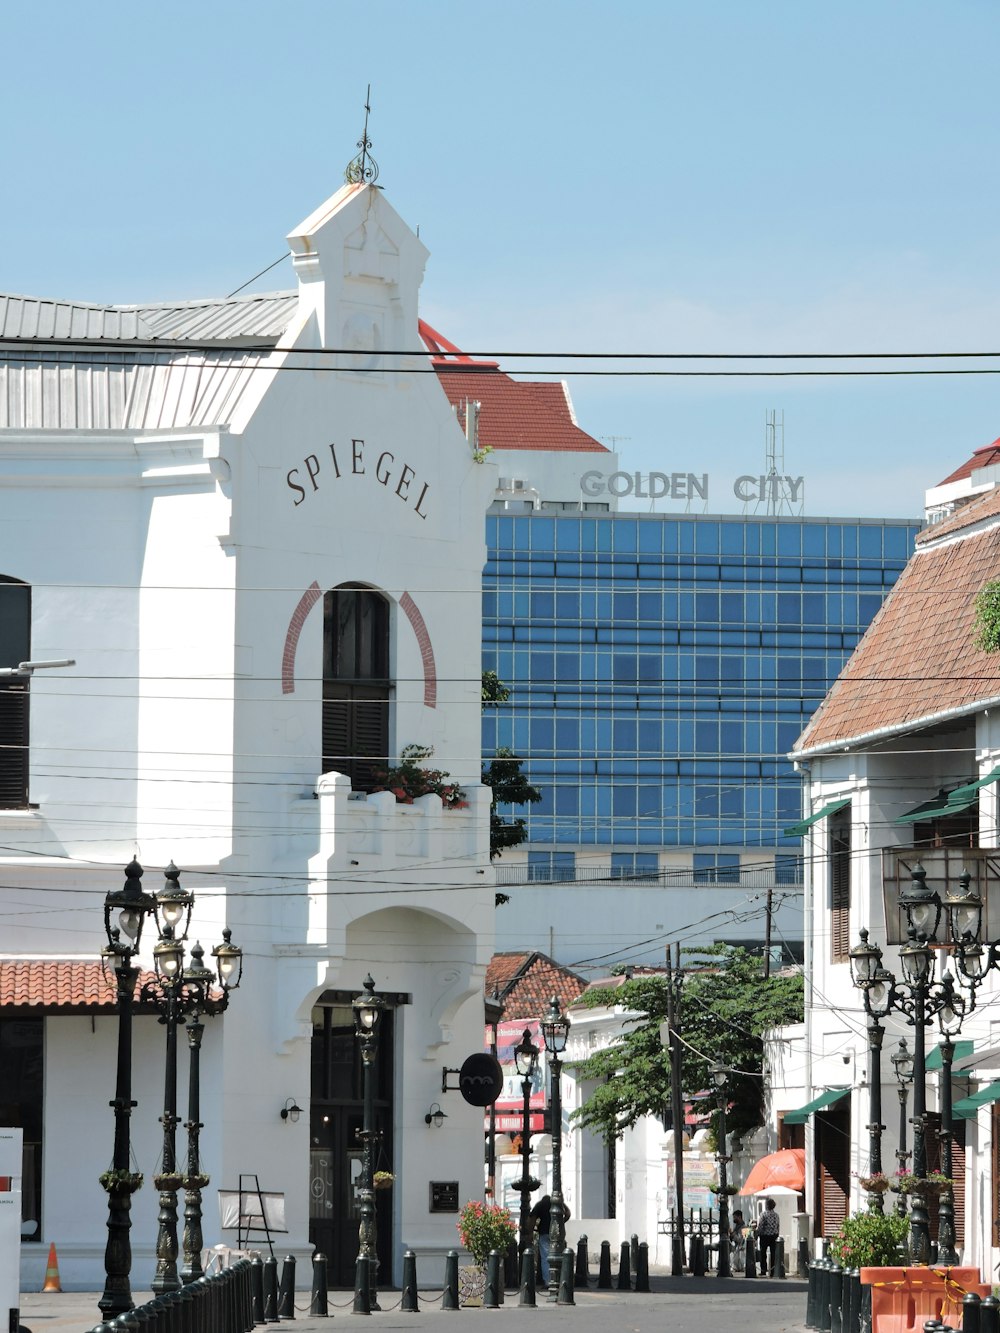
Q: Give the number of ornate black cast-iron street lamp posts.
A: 11